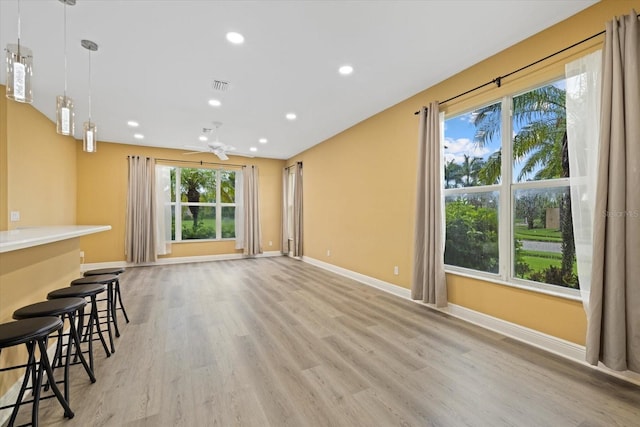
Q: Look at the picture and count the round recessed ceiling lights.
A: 9